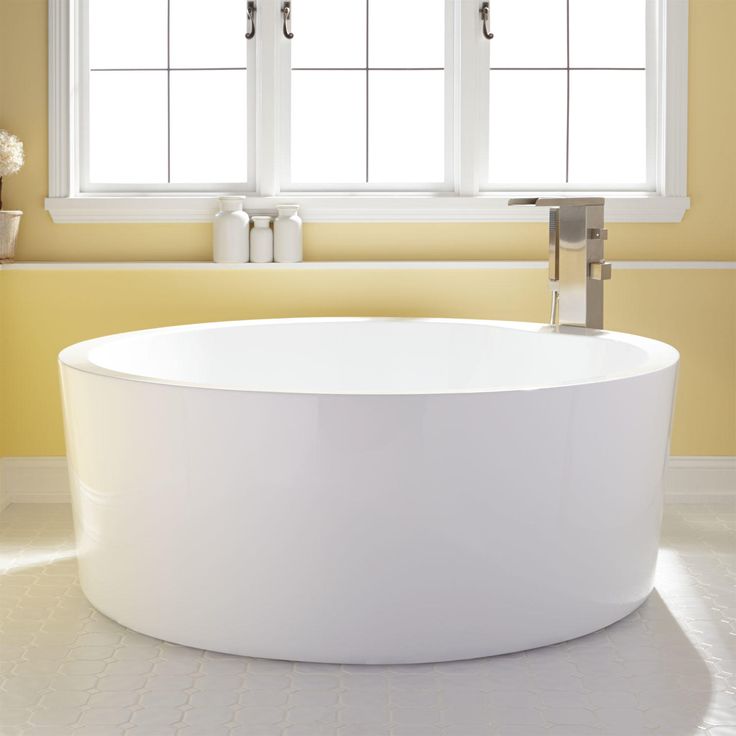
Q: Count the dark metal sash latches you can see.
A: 3